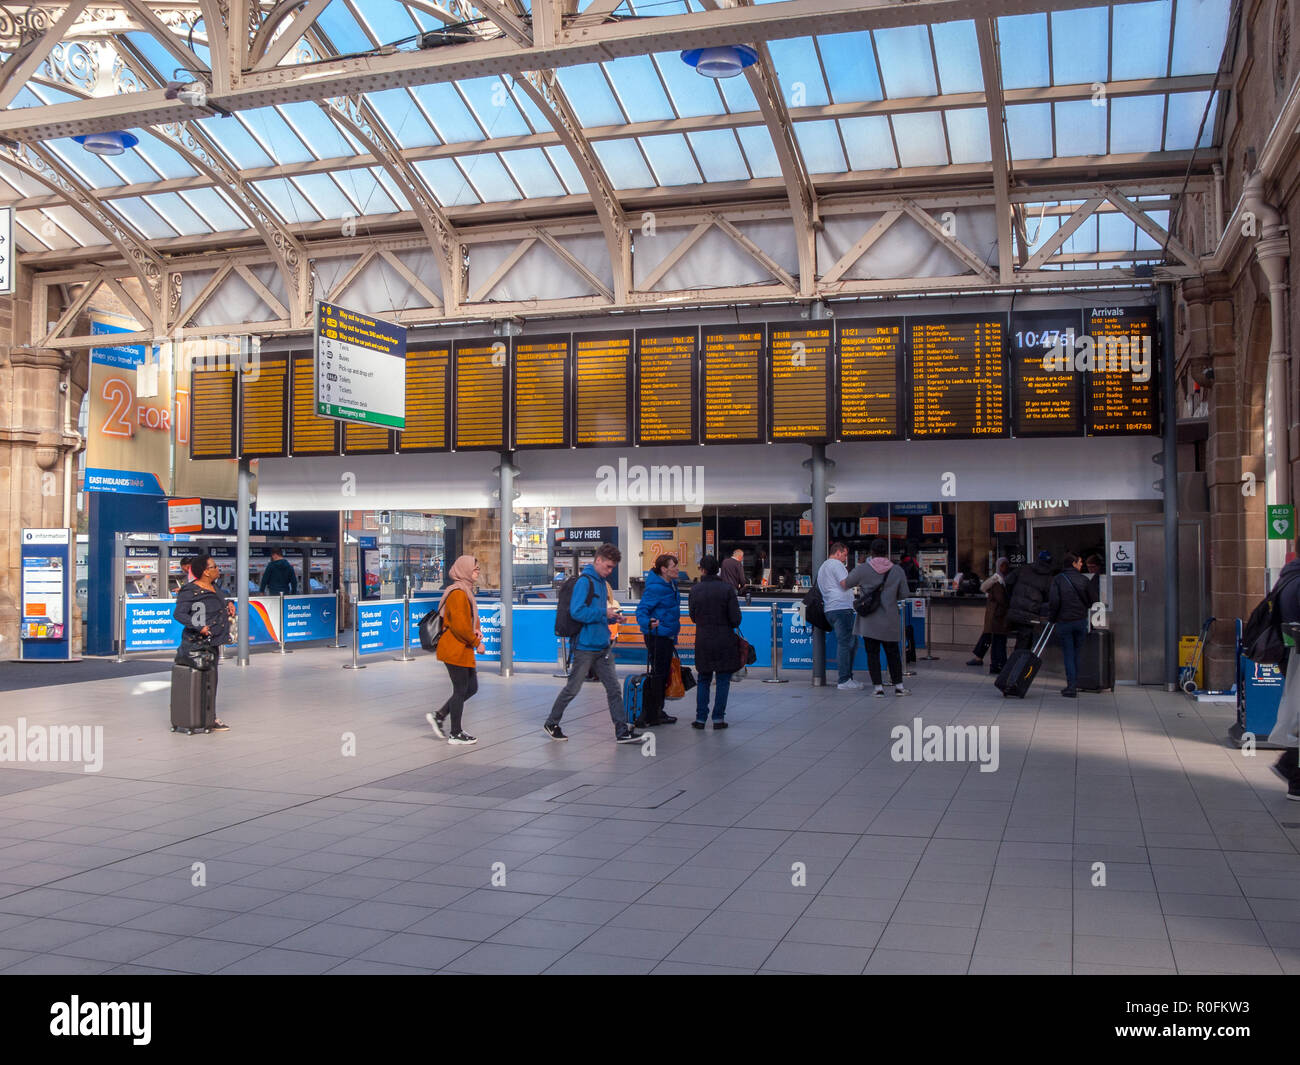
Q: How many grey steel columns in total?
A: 4